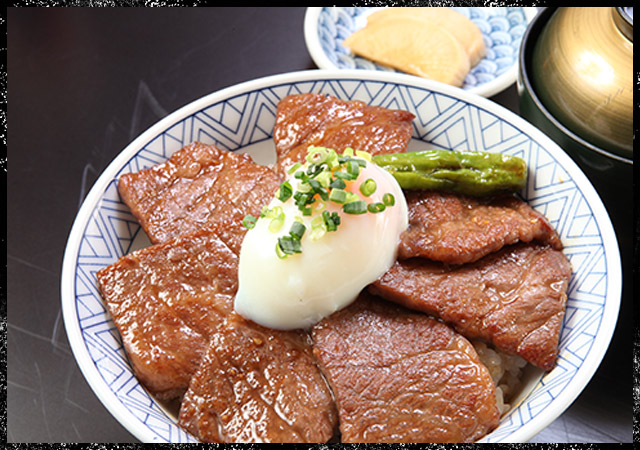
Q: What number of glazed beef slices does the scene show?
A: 7